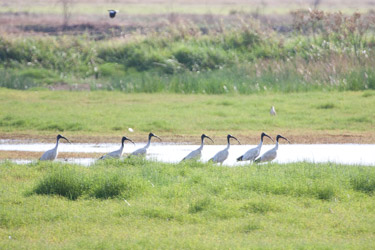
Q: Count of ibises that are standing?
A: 7